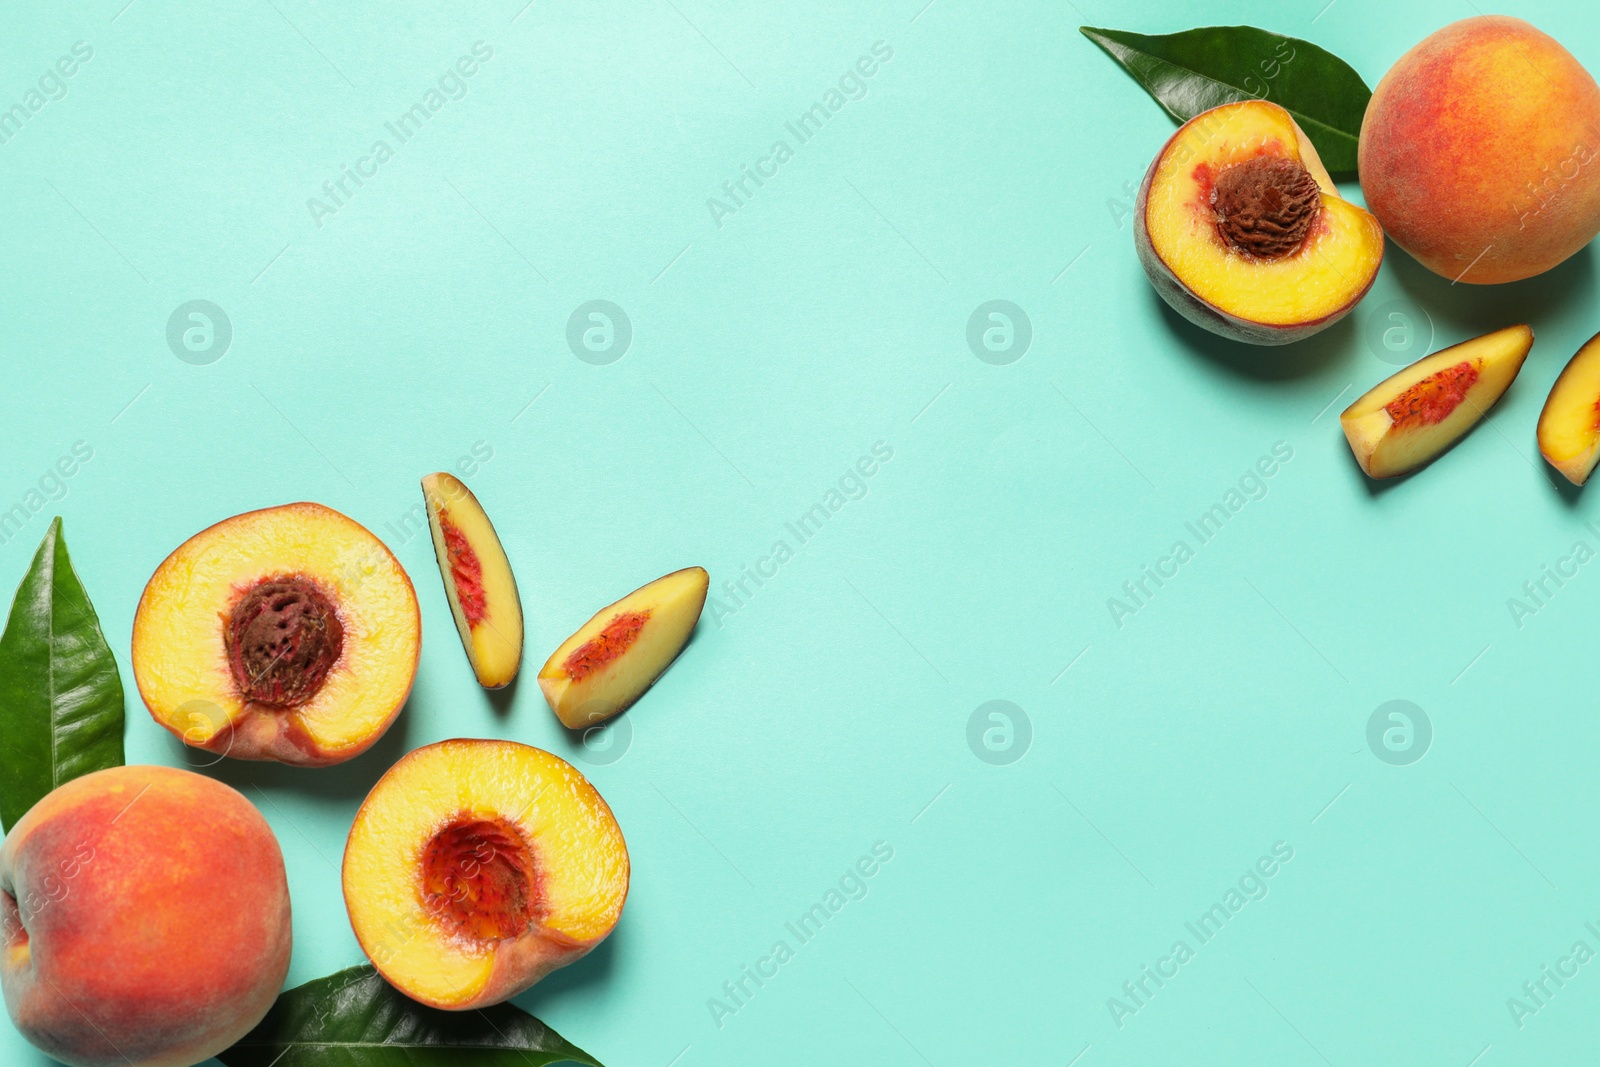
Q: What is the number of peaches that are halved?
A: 3